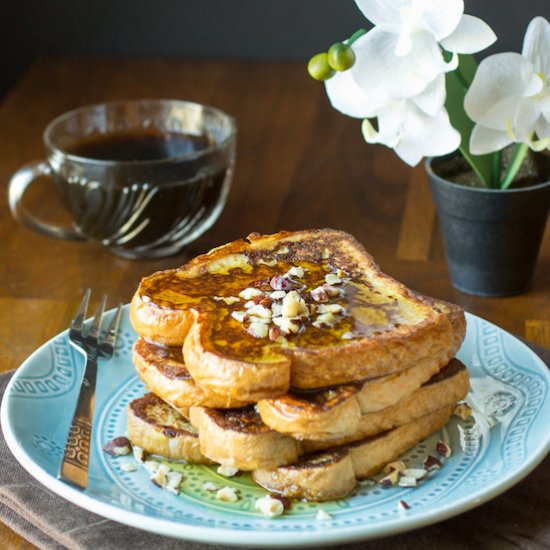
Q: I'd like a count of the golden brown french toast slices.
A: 4